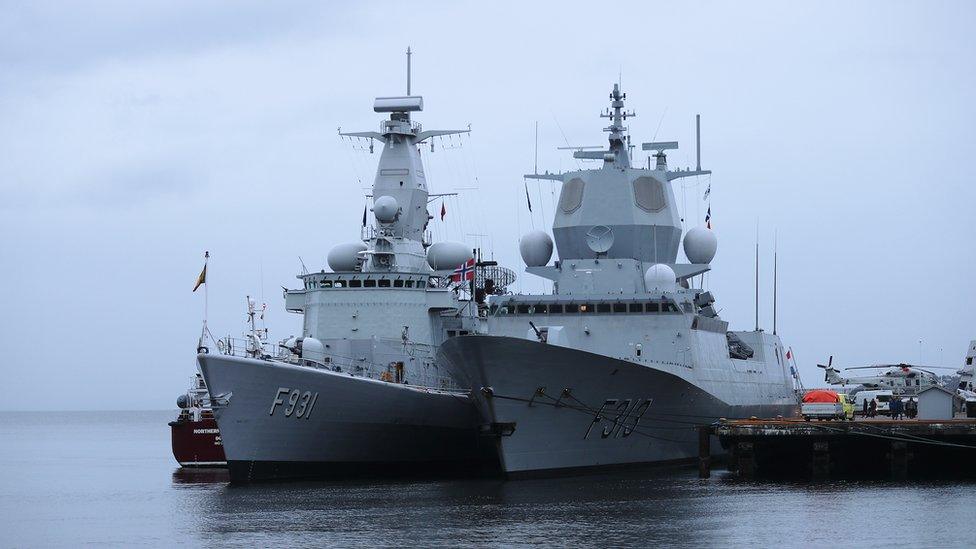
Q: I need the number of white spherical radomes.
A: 6